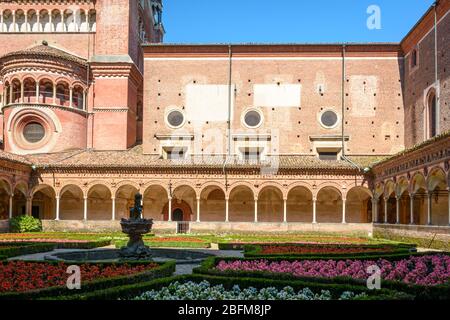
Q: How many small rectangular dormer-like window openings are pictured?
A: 3